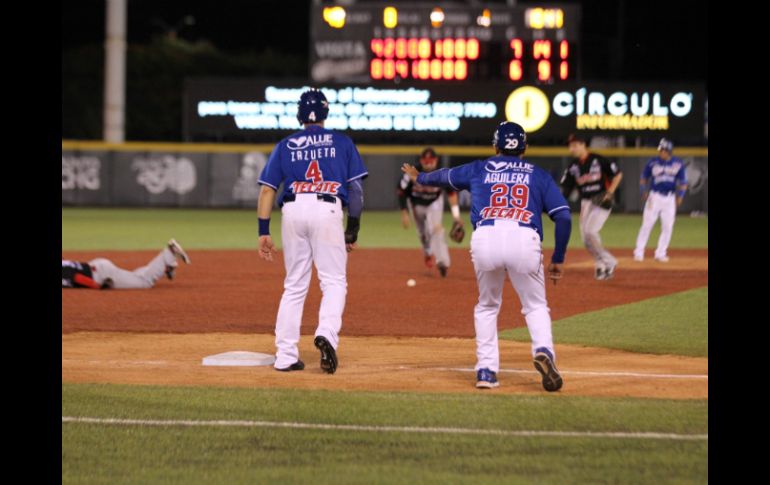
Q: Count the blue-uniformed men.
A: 3